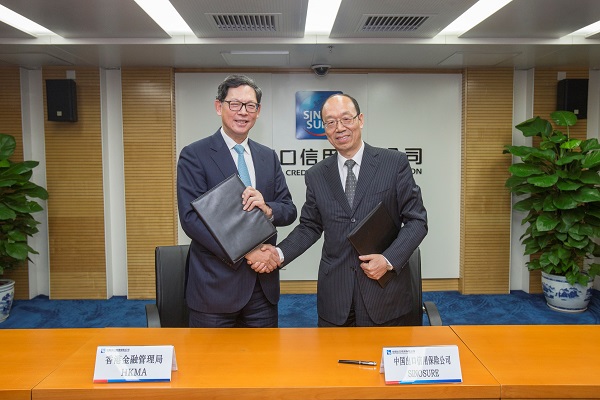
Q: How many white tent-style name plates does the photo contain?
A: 2